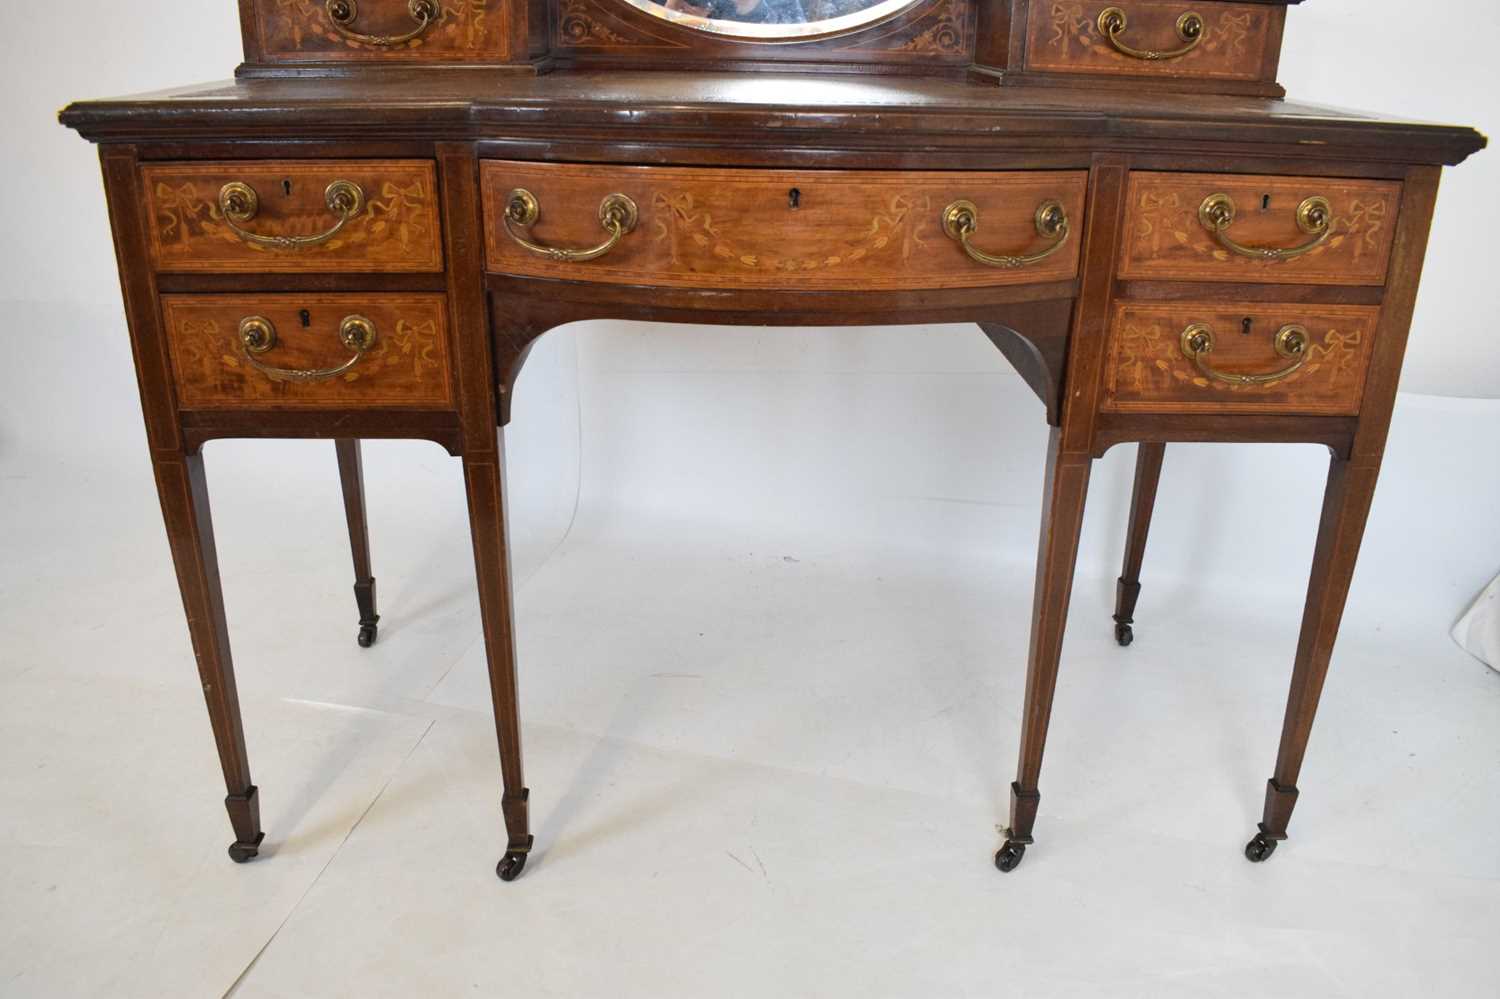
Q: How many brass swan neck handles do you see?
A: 8